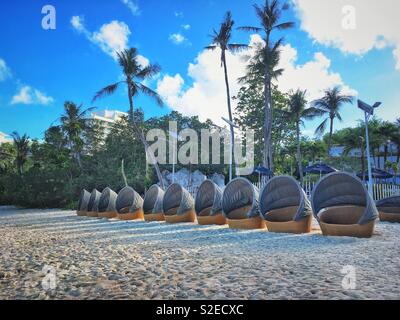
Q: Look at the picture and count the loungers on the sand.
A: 11